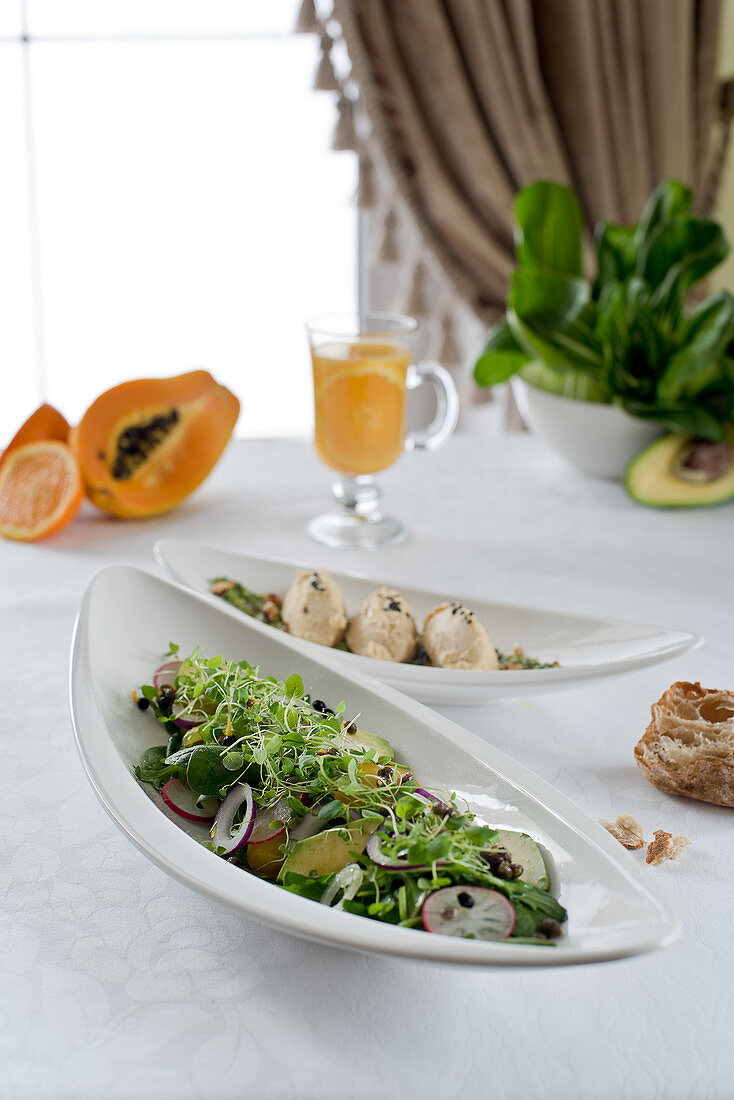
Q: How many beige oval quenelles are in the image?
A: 3